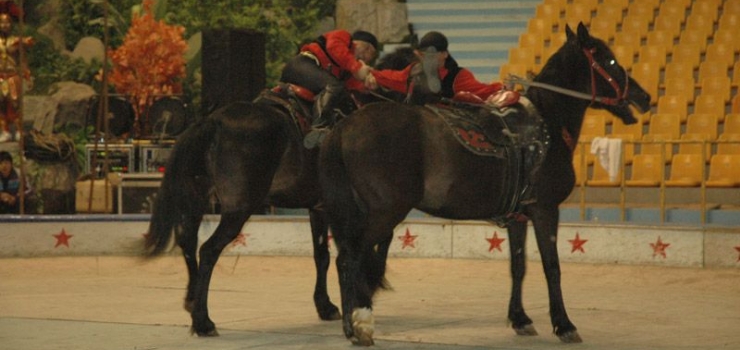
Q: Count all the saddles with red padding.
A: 2